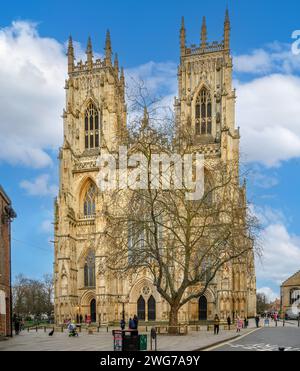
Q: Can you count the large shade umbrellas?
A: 0